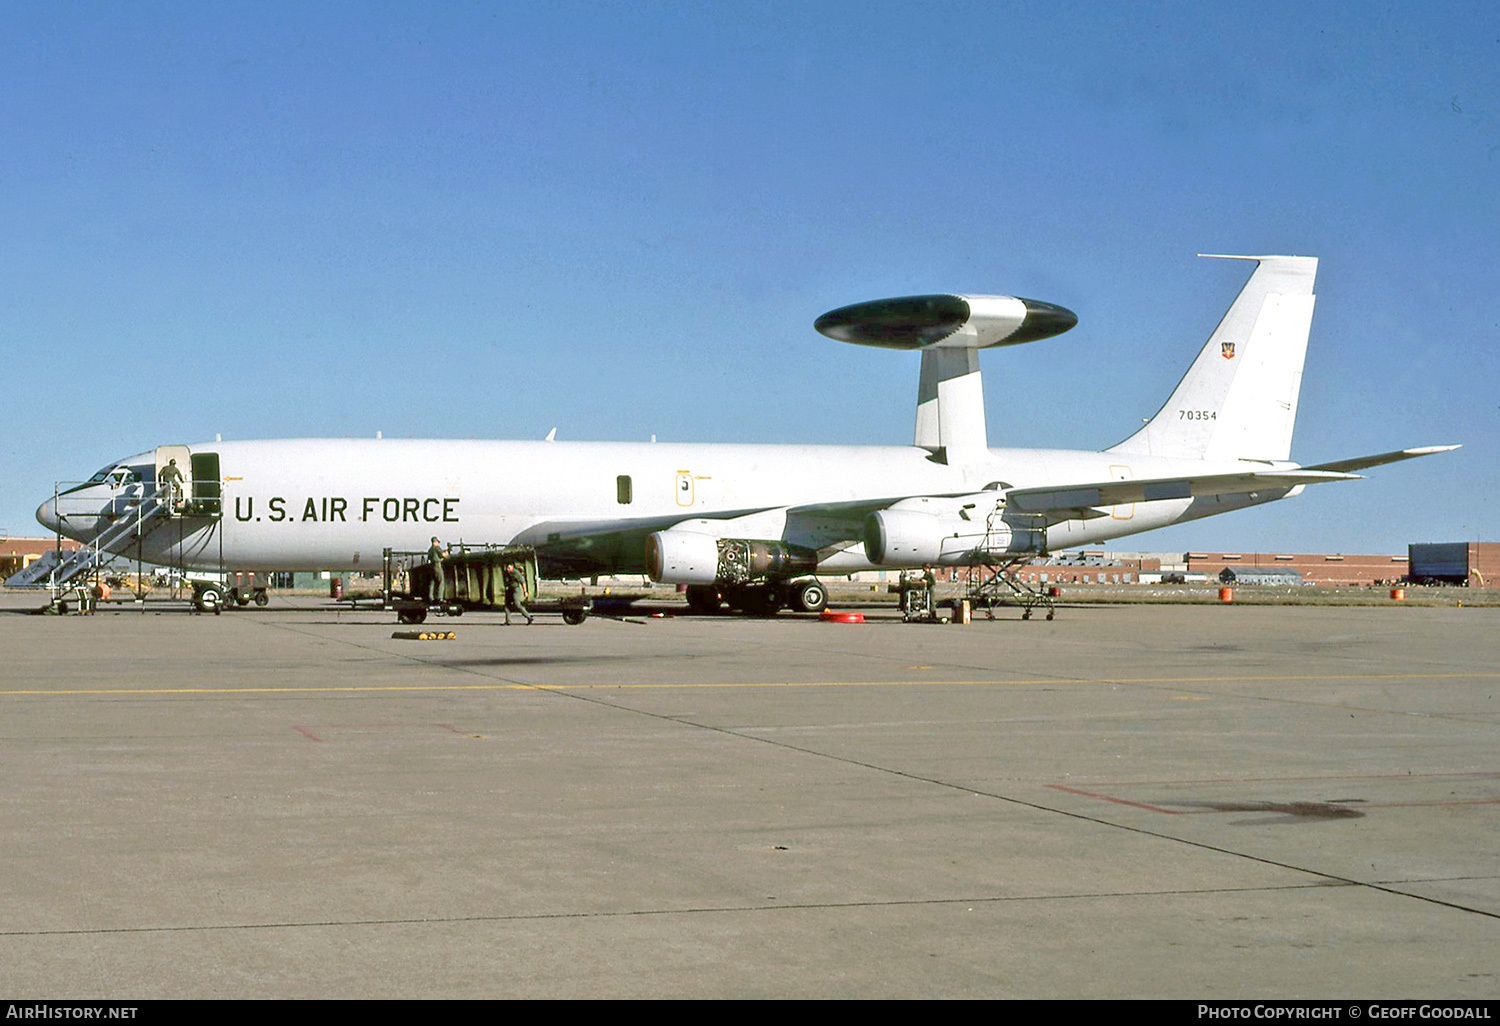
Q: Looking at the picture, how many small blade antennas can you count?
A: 4